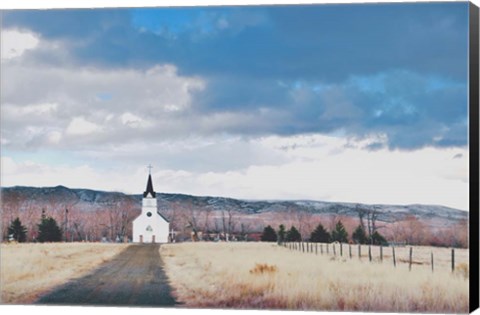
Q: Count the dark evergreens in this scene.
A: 9